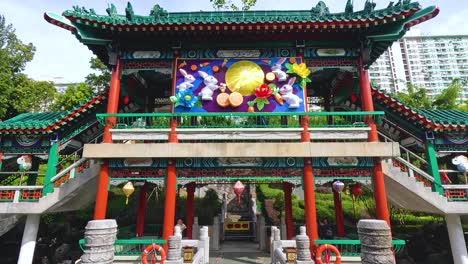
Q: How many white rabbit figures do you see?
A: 4